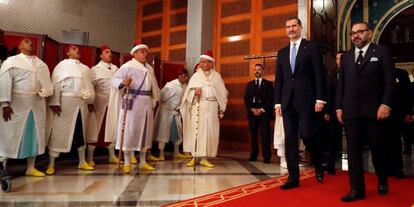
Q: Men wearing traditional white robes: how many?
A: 6